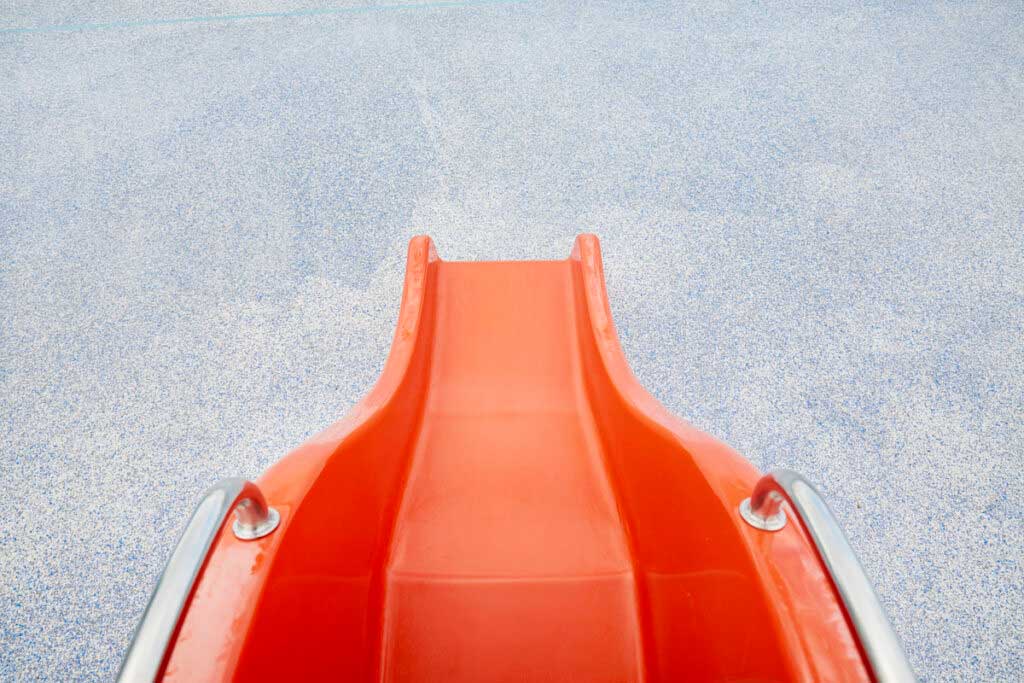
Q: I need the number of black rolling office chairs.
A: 0